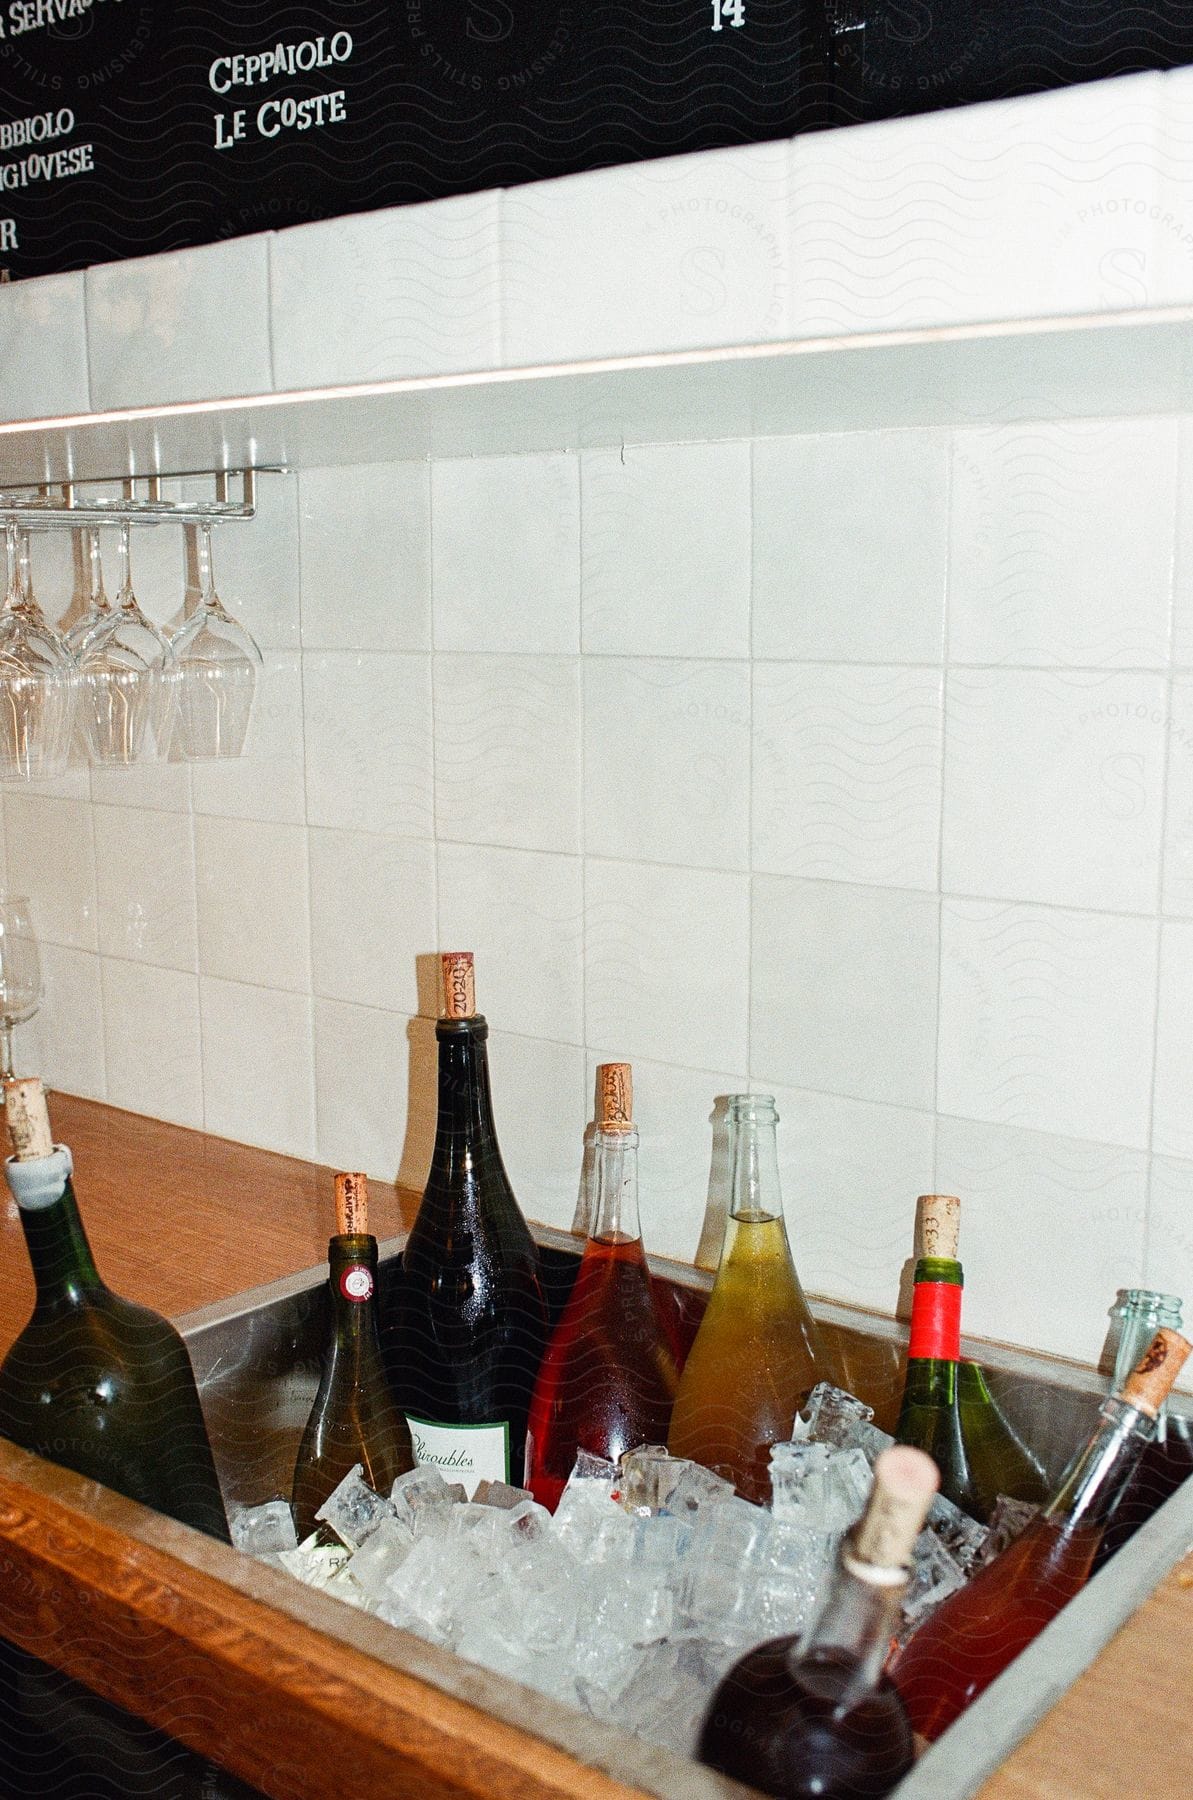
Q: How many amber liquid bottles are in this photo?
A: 1